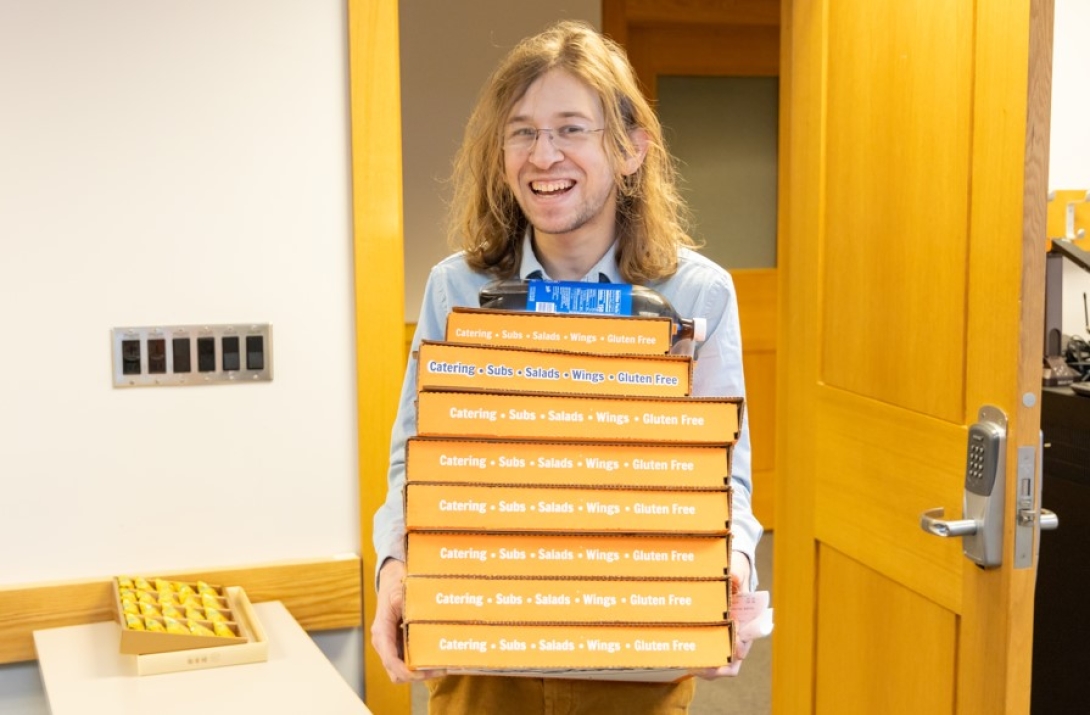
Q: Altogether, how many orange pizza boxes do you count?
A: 8